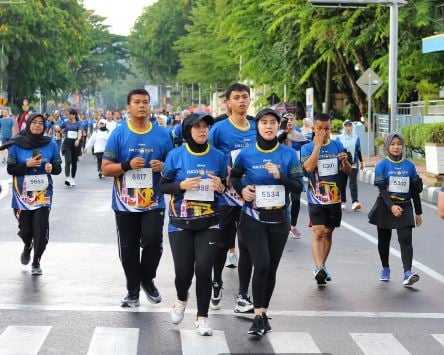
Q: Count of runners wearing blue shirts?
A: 7